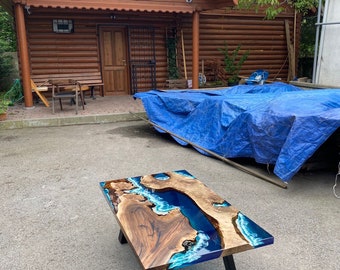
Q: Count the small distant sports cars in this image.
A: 0